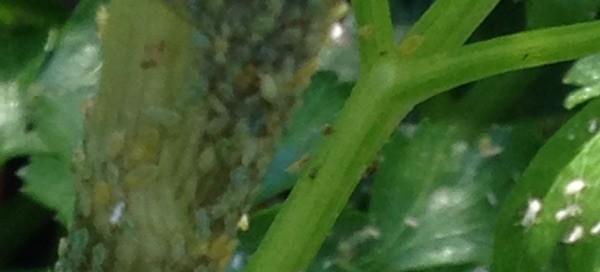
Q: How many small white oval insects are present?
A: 5